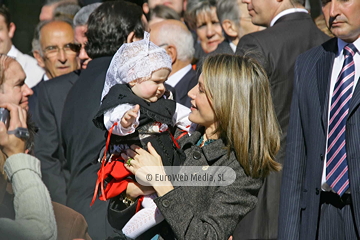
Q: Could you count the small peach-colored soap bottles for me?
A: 0